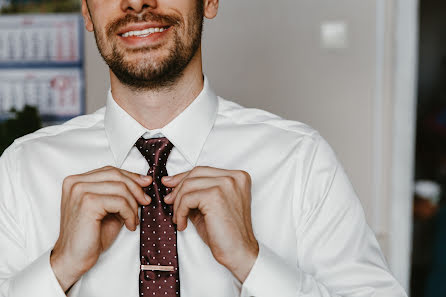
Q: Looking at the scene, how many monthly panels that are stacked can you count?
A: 2